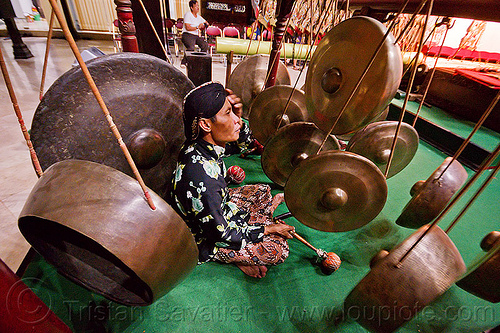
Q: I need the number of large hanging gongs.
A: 11